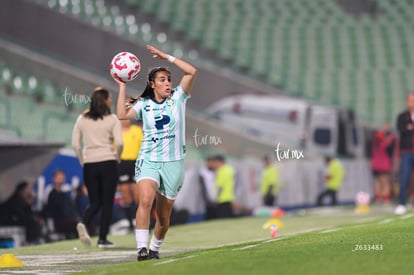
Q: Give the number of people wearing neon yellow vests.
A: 3